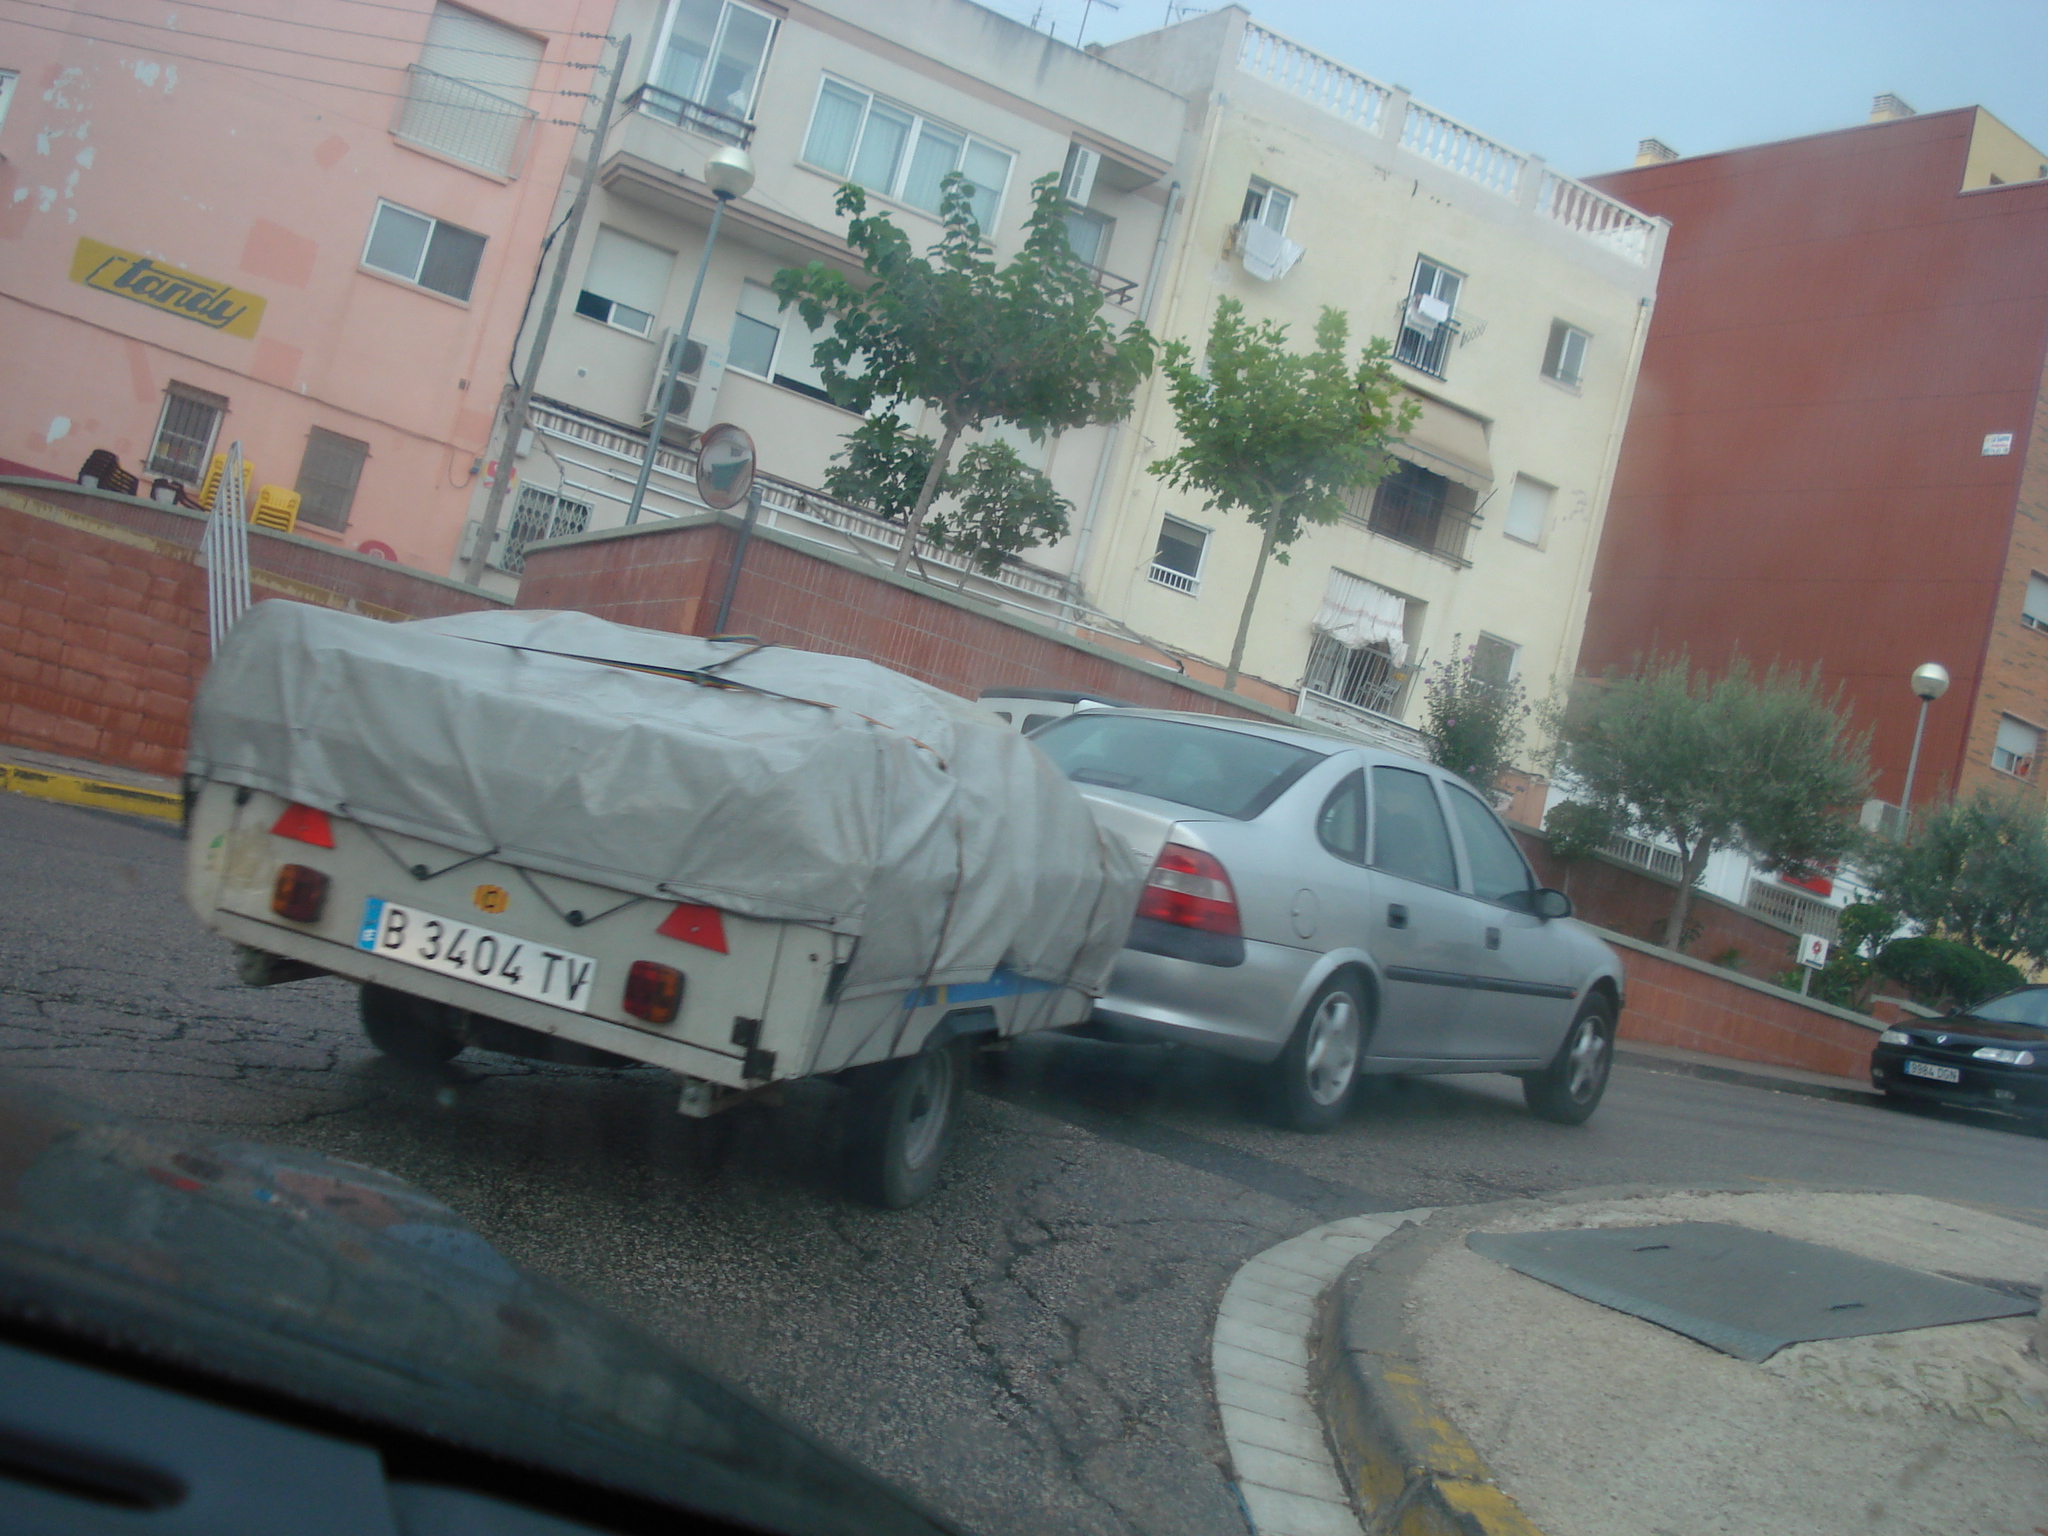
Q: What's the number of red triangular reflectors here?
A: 2